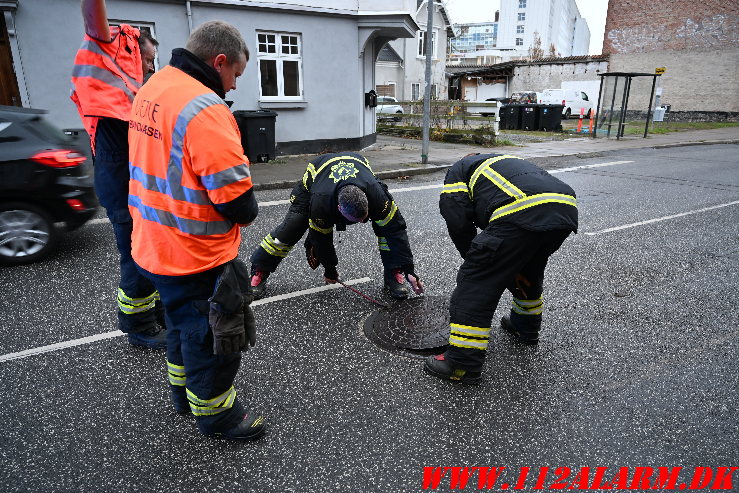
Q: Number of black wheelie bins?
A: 5